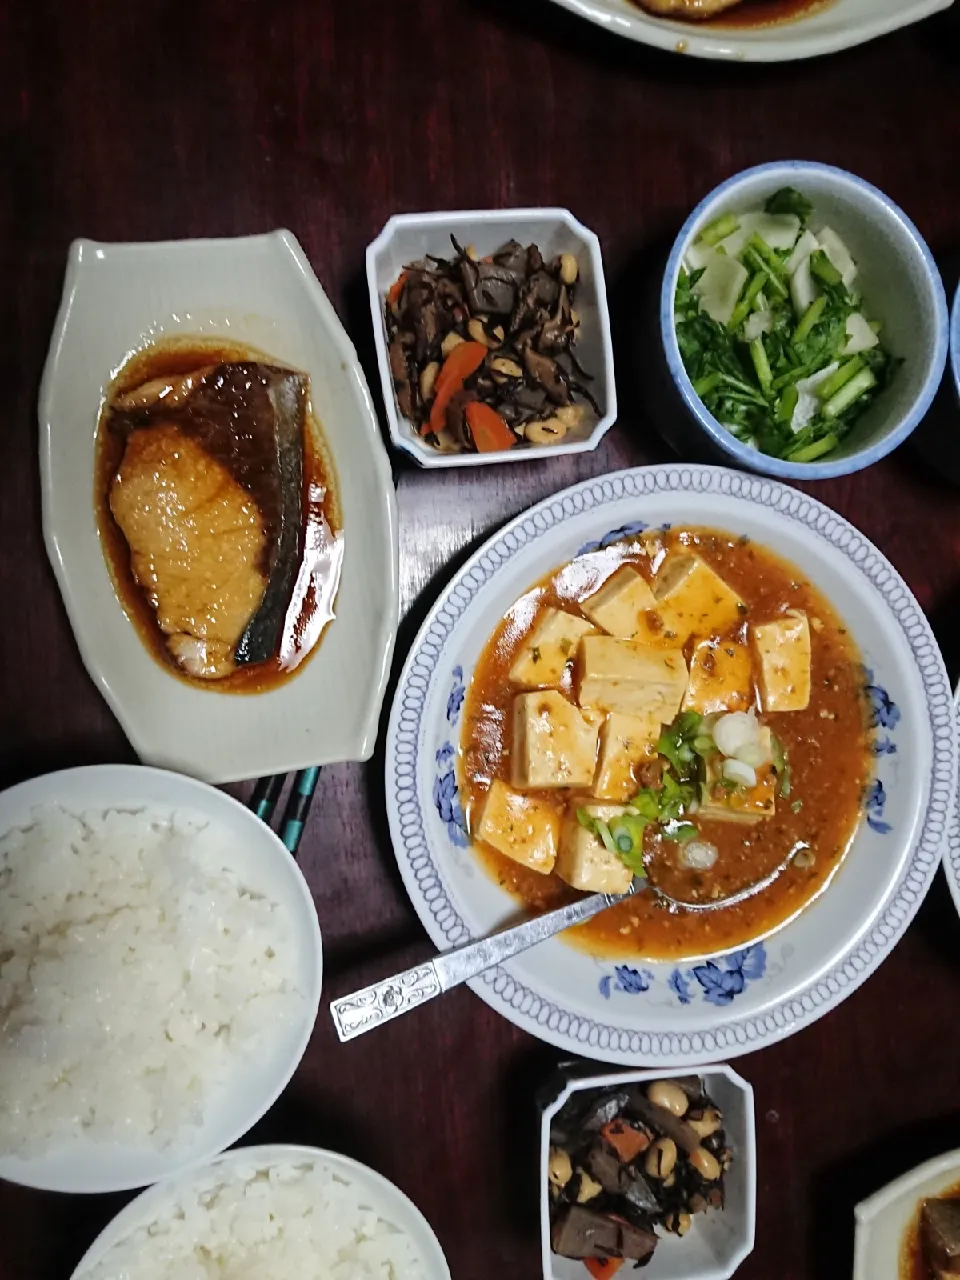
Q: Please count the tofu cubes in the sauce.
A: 11